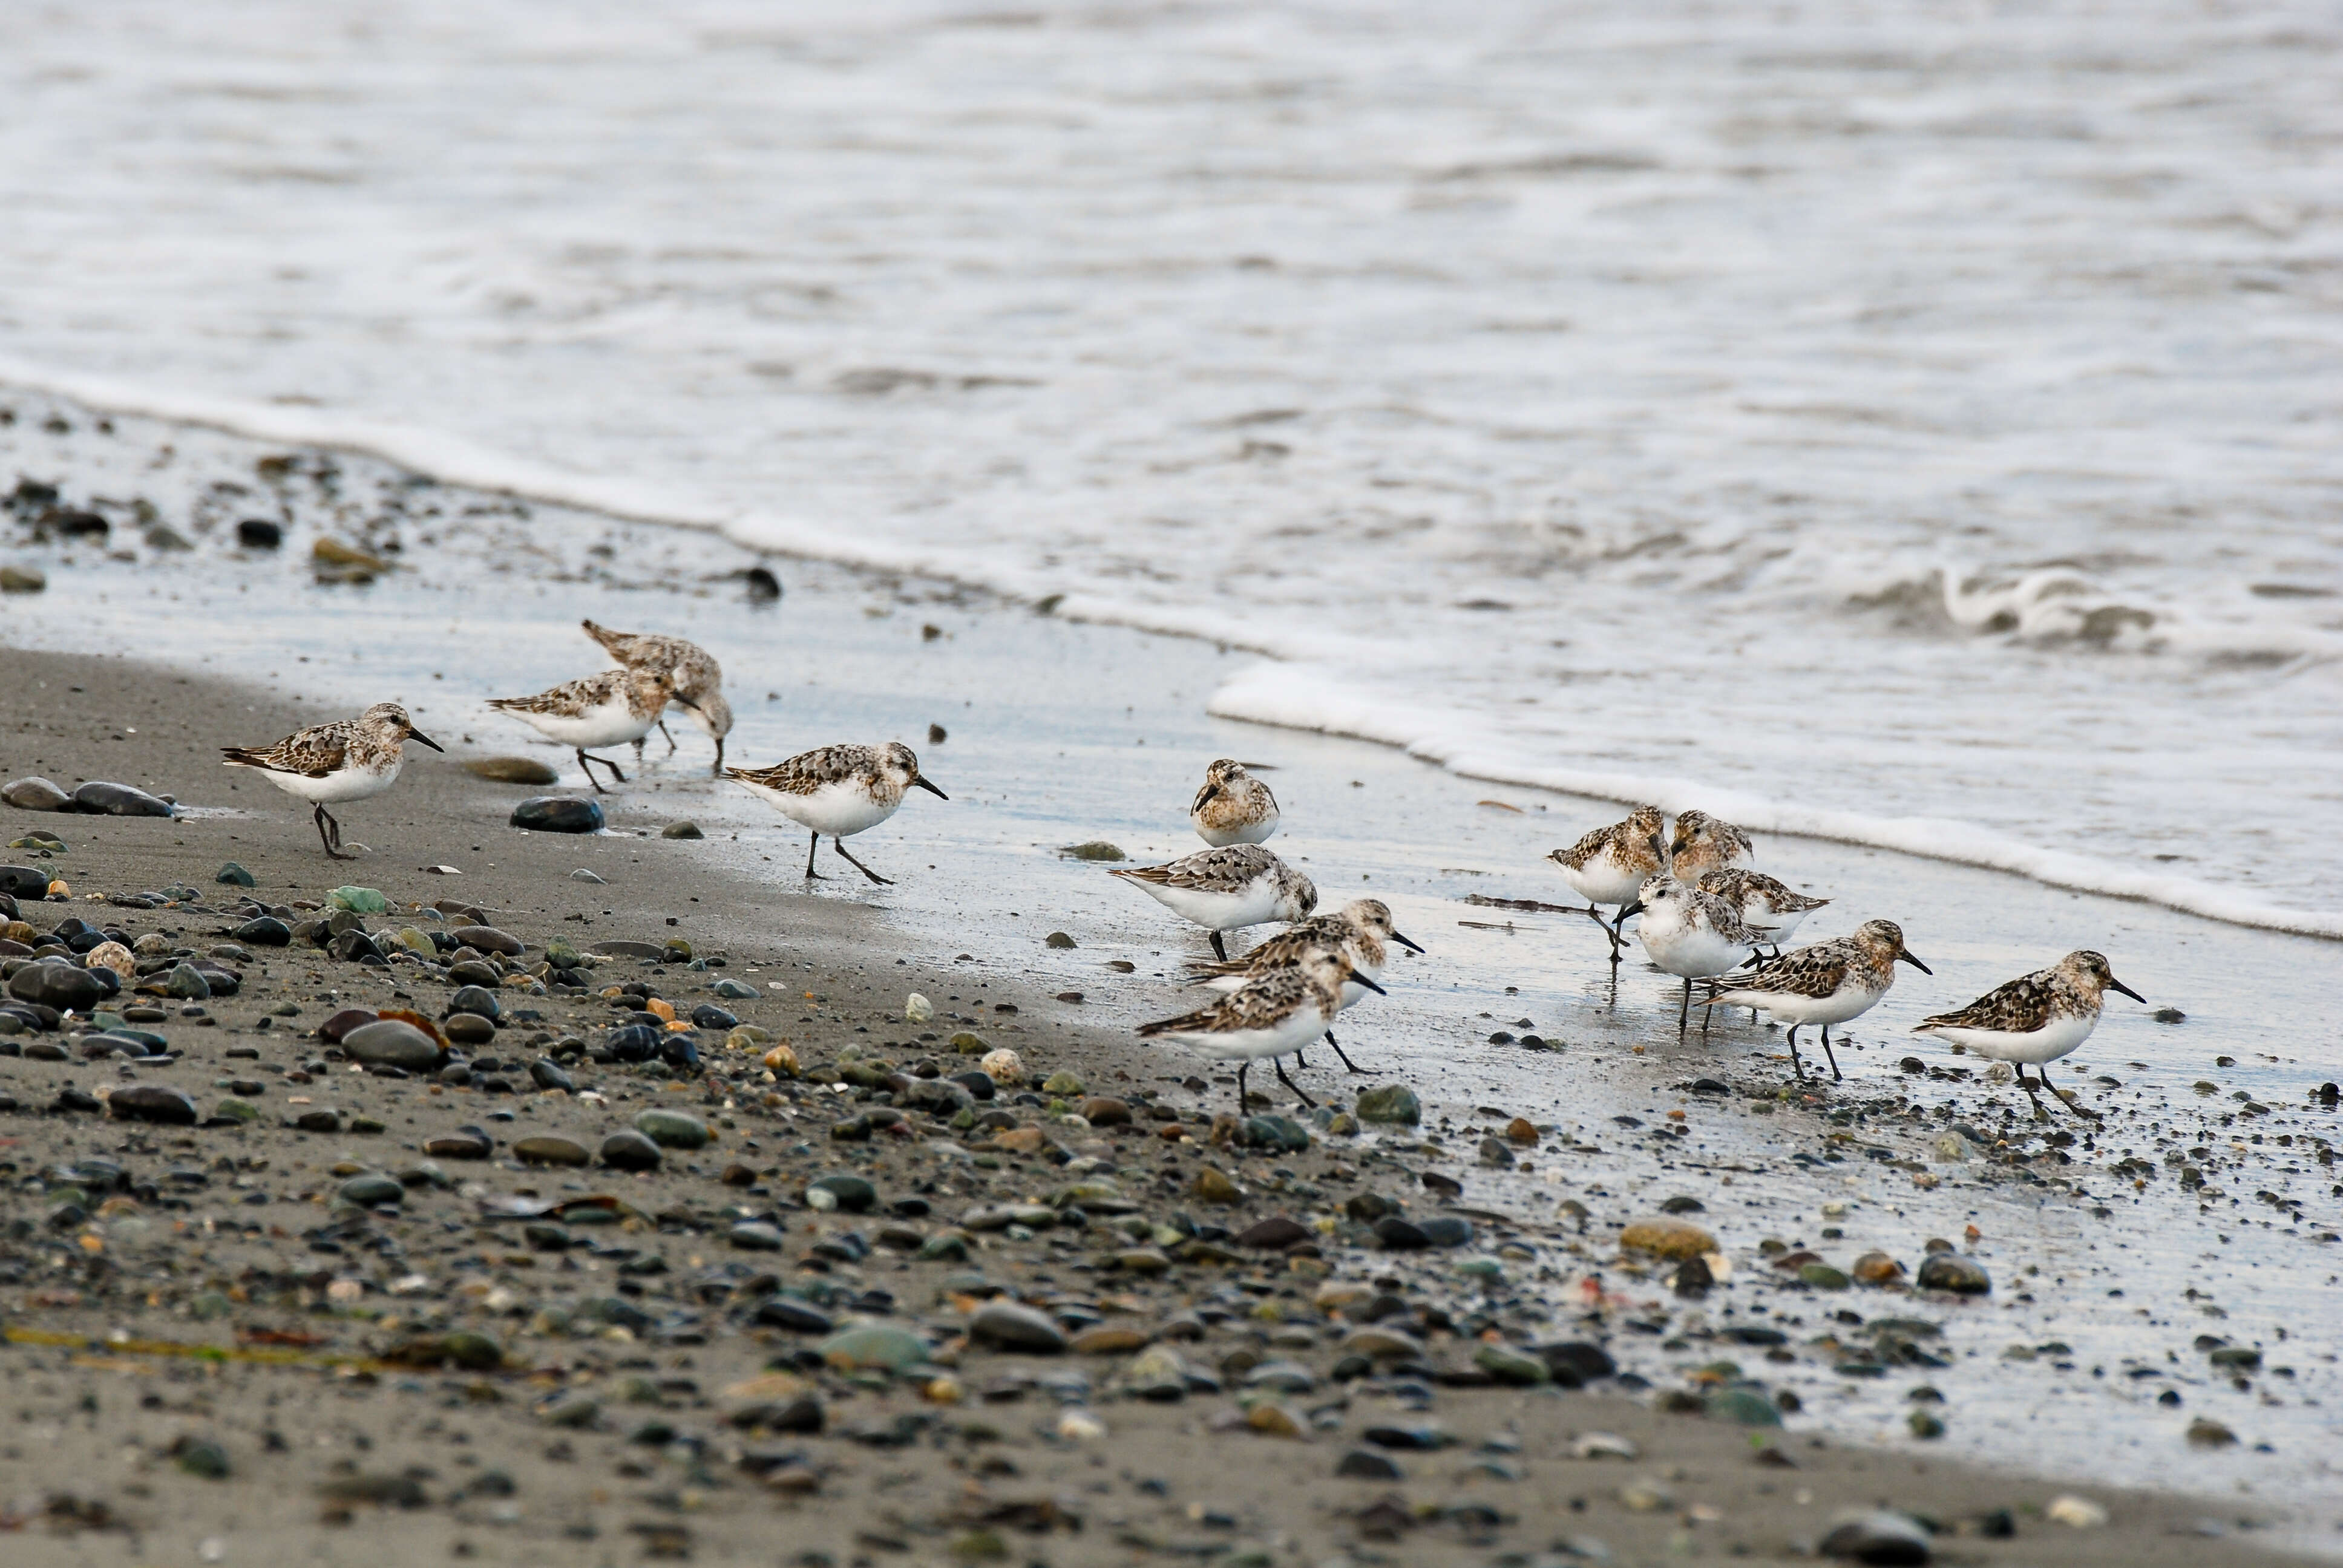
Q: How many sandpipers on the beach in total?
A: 14